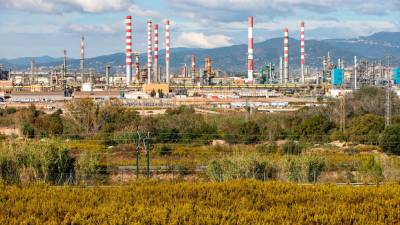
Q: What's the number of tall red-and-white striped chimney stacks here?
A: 7